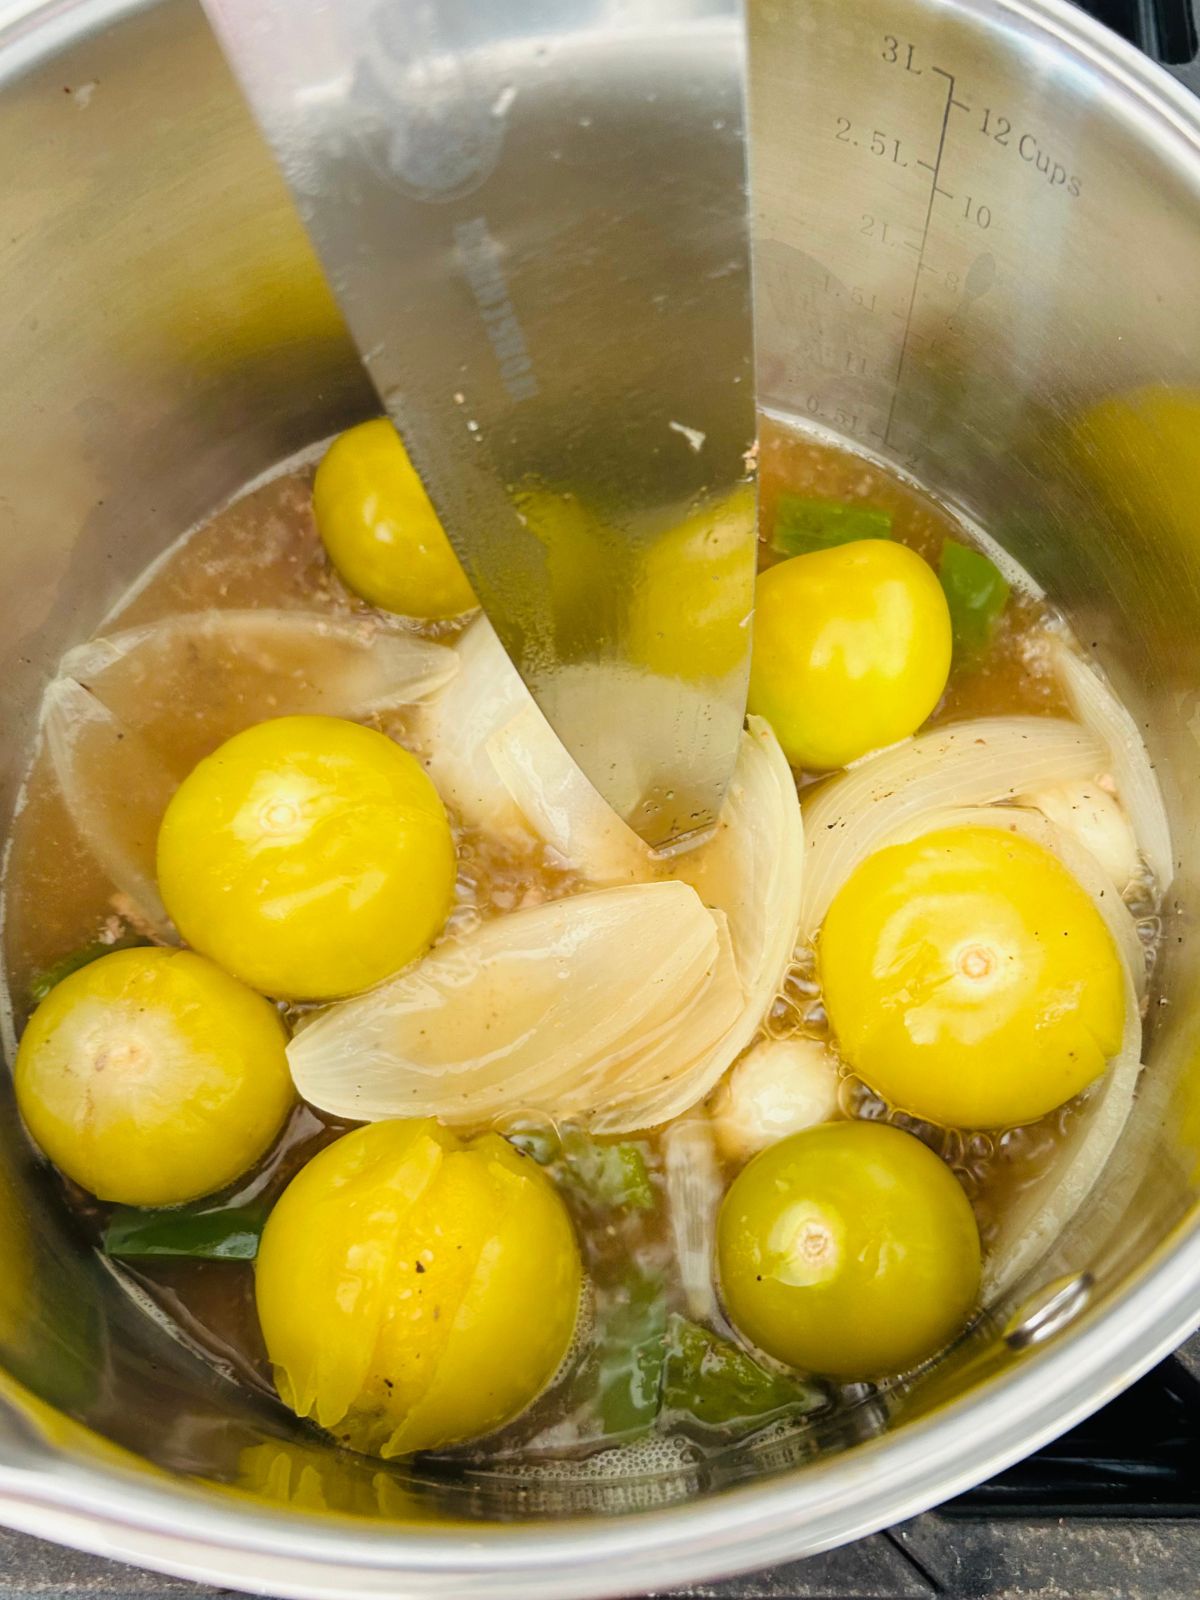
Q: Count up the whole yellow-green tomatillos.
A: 7